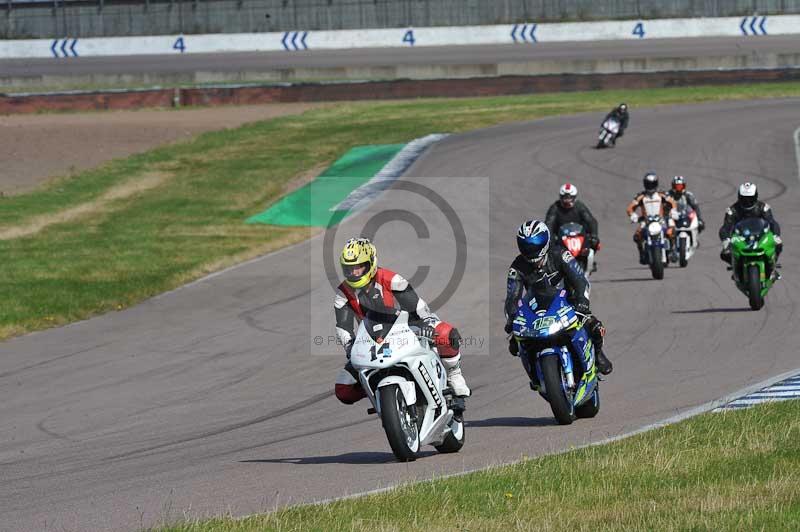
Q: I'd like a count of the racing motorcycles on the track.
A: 7